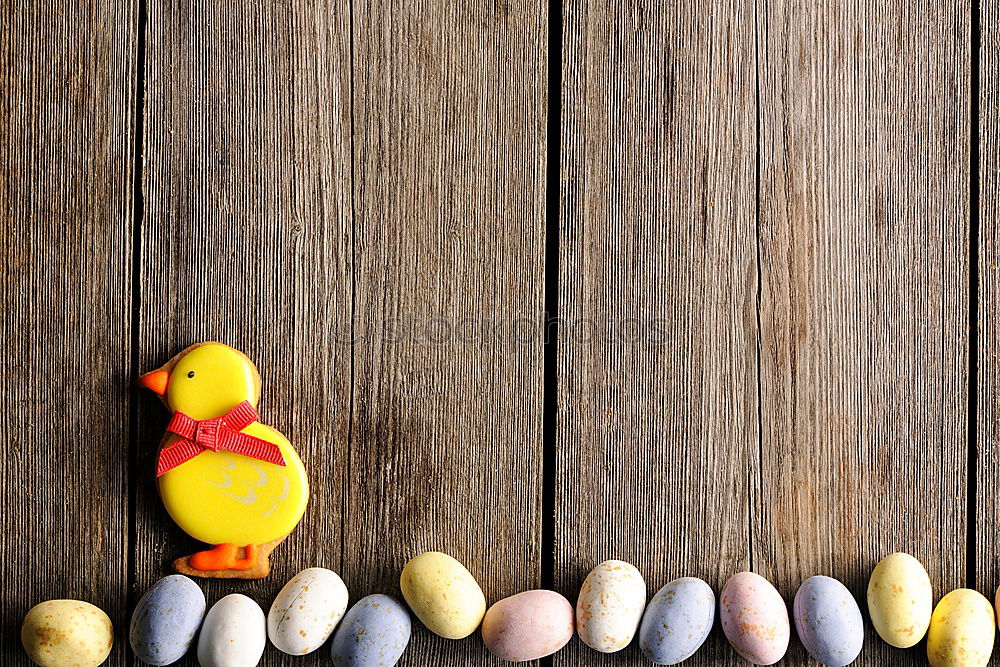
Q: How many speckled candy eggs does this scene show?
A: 13